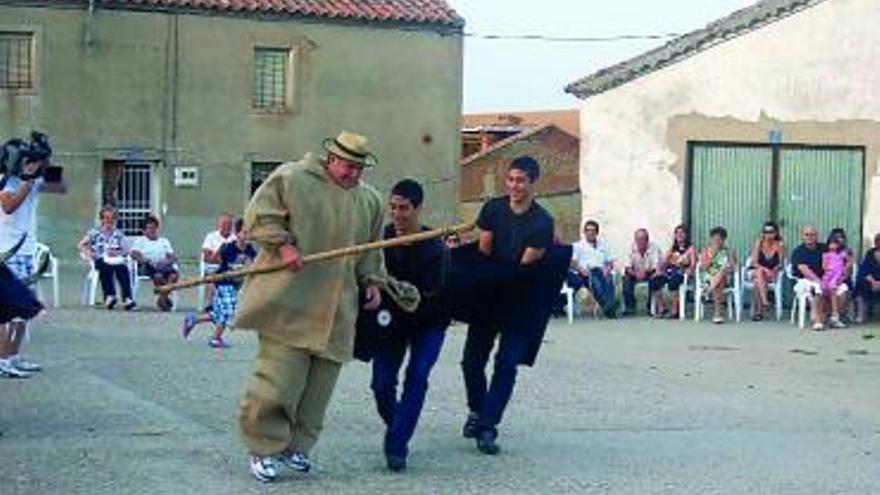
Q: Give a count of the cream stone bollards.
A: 0